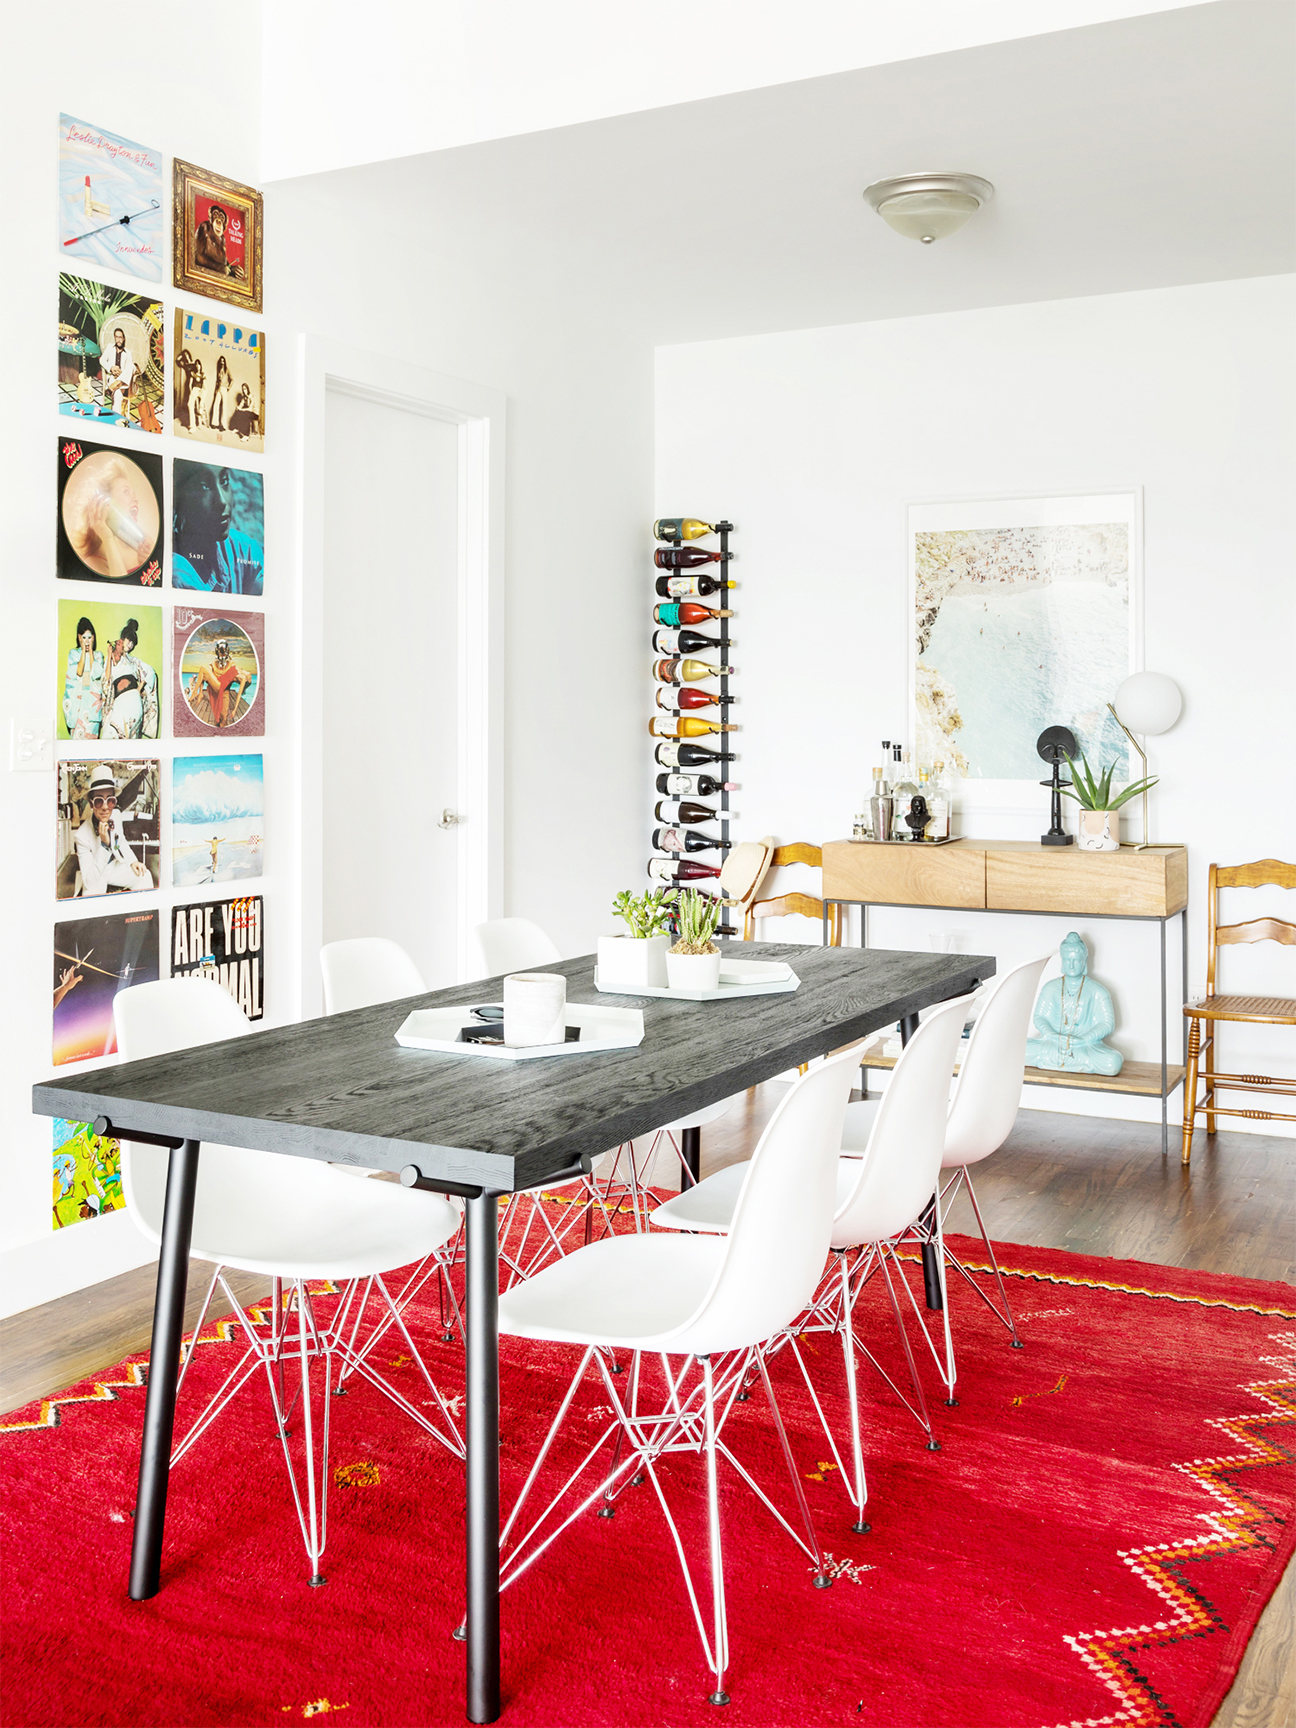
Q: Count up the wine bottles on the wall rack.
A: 15